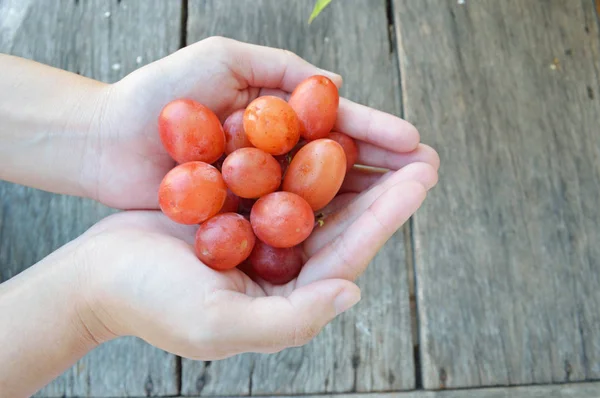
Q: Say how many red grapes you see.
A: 12